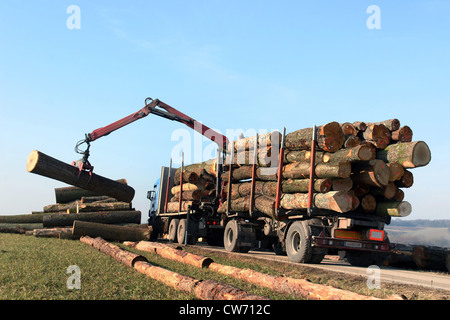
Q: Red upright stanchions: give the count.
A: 6